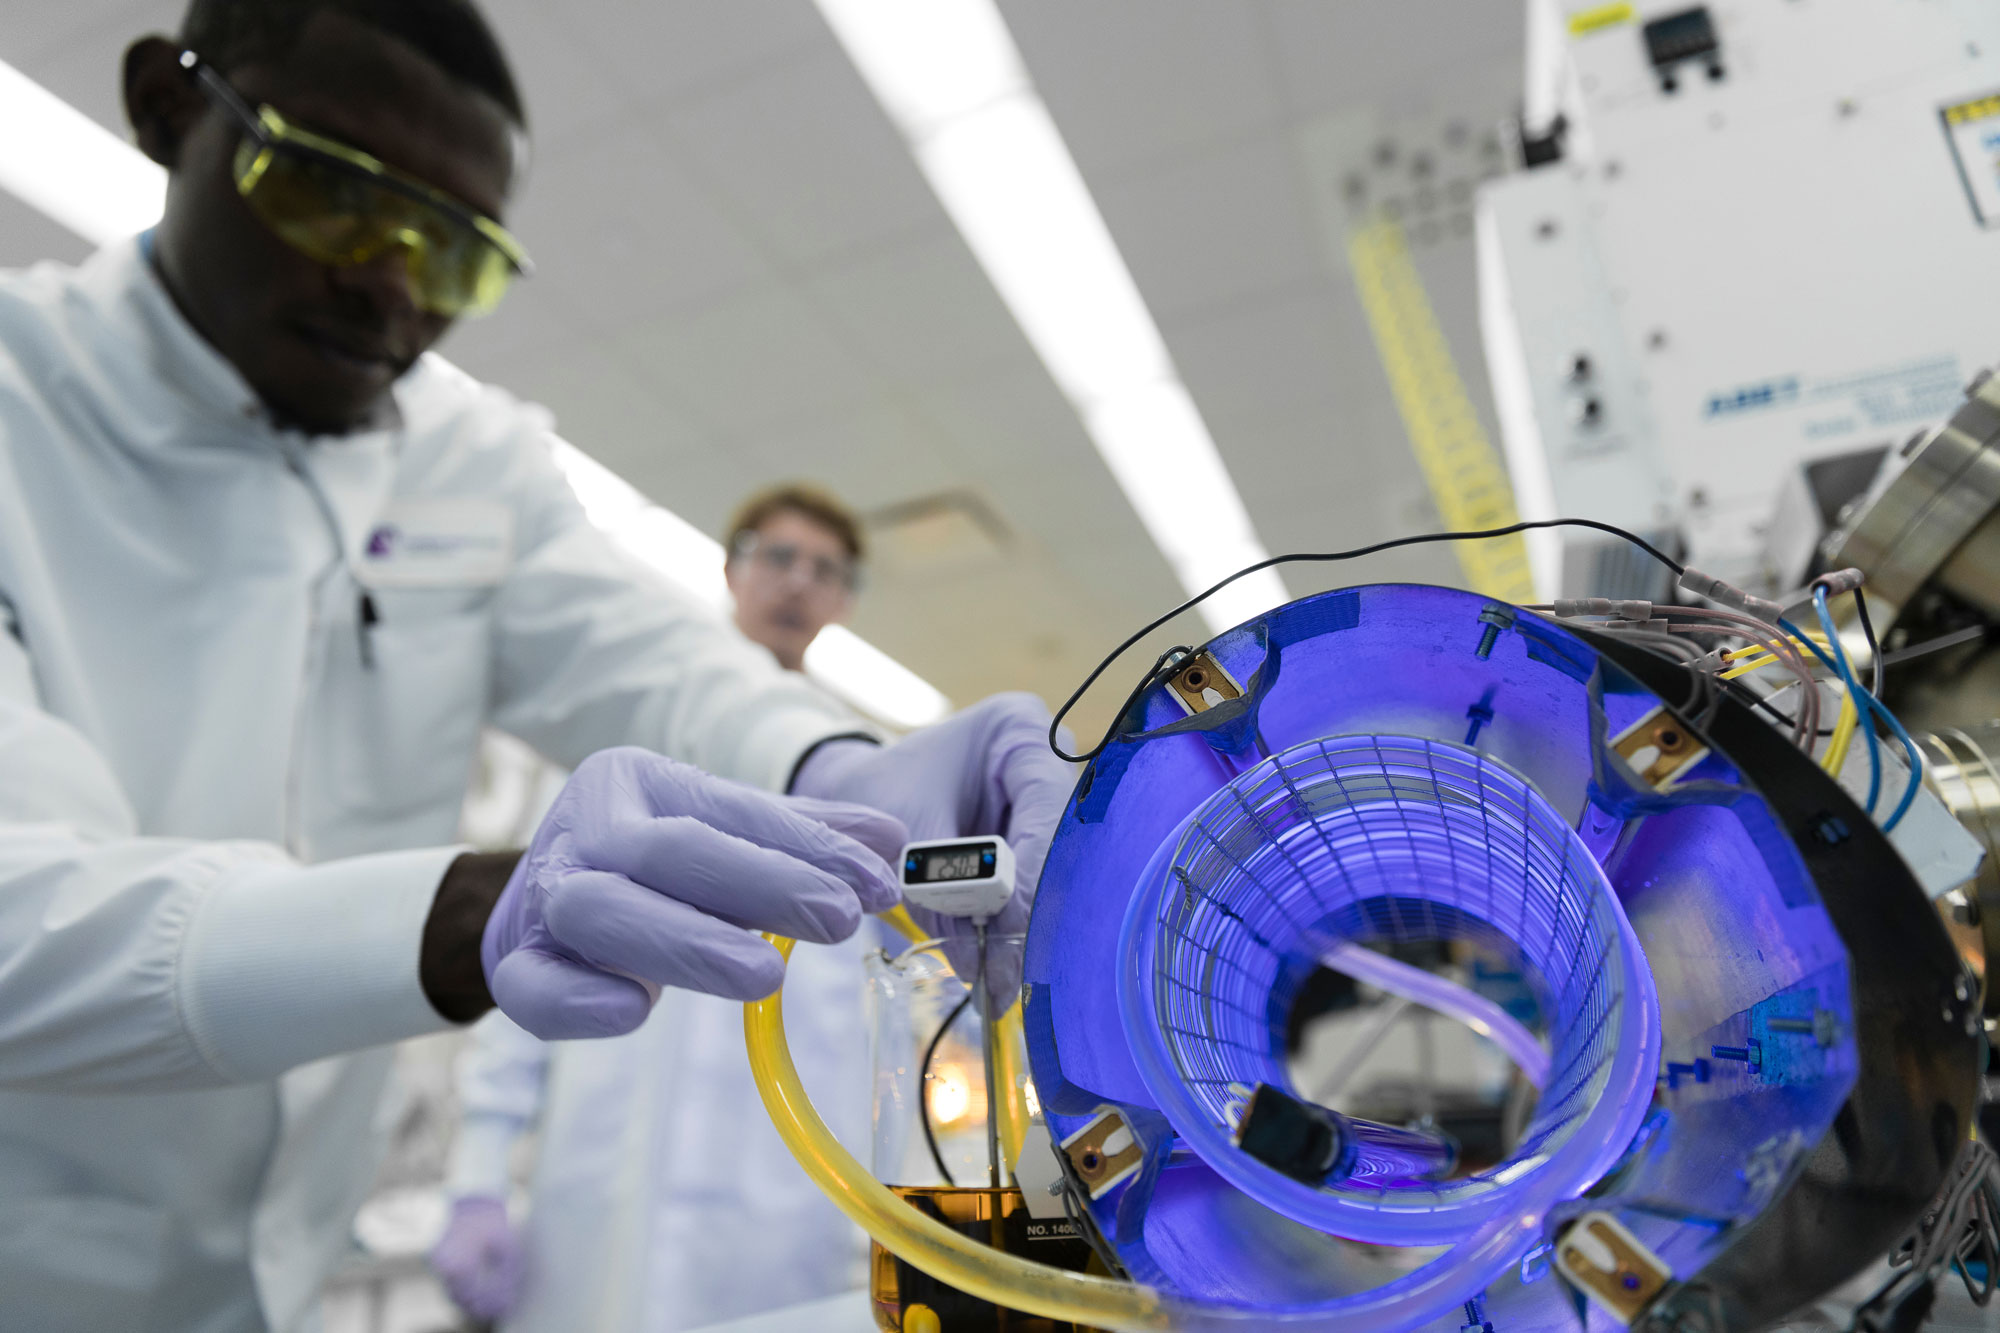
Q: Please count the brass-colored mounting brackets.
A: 4